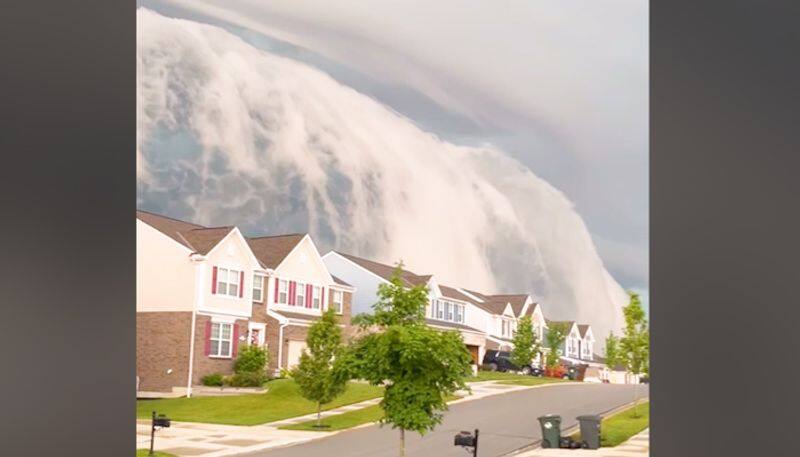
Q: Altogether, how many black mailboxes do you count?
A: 2